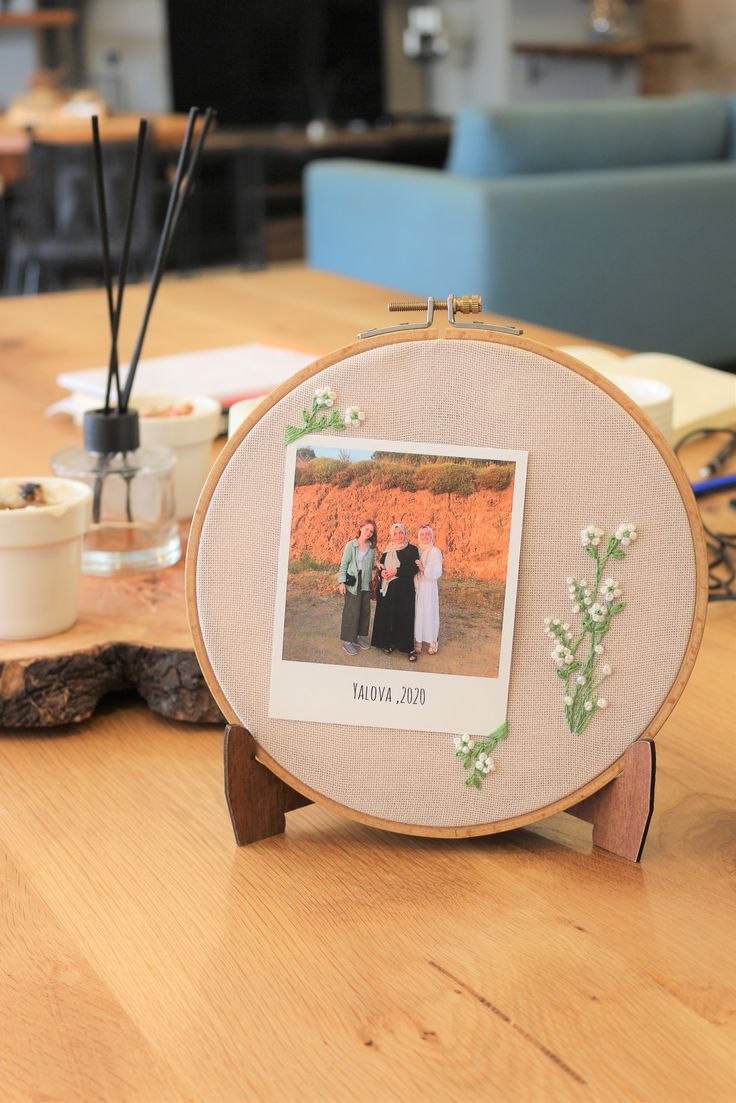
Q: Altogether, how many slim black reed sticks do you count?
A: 4